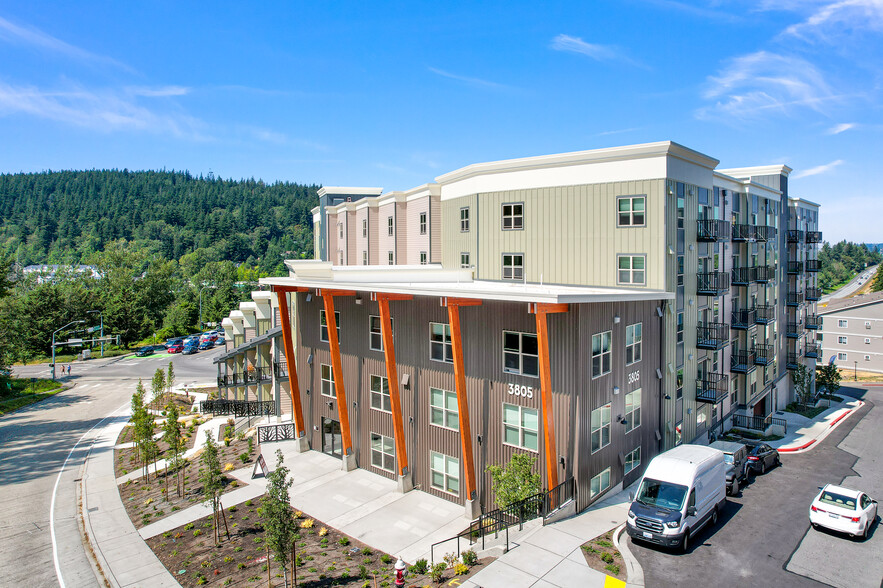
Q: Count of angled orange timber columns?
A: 5